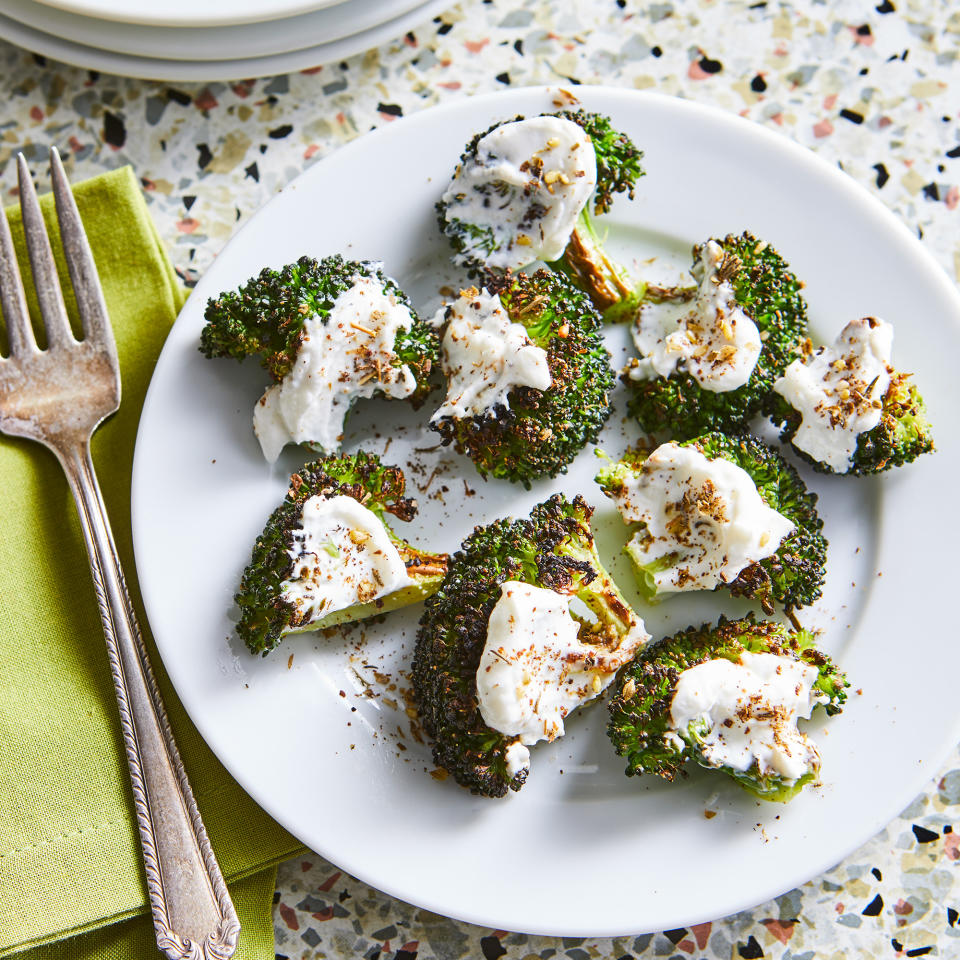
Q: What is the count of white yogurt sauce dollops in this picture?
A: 9